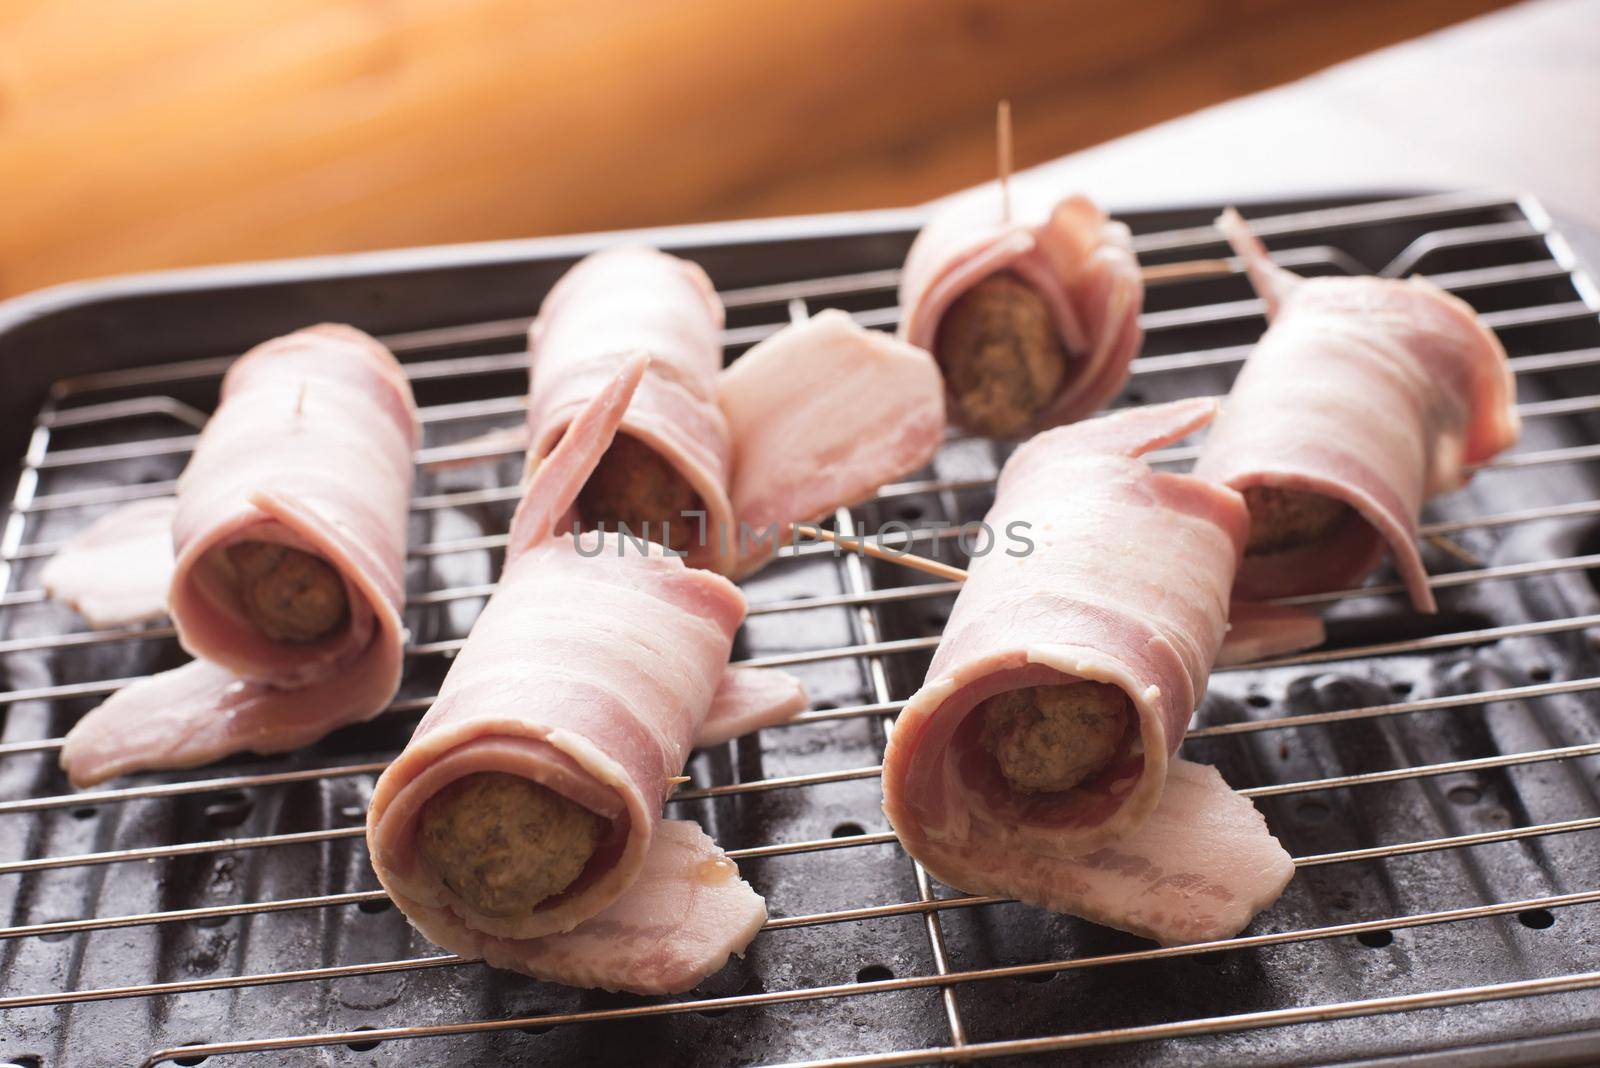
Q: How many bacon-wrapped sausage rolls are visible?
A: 6